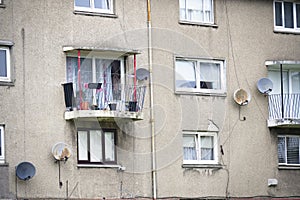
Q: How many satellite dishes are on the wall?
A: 5